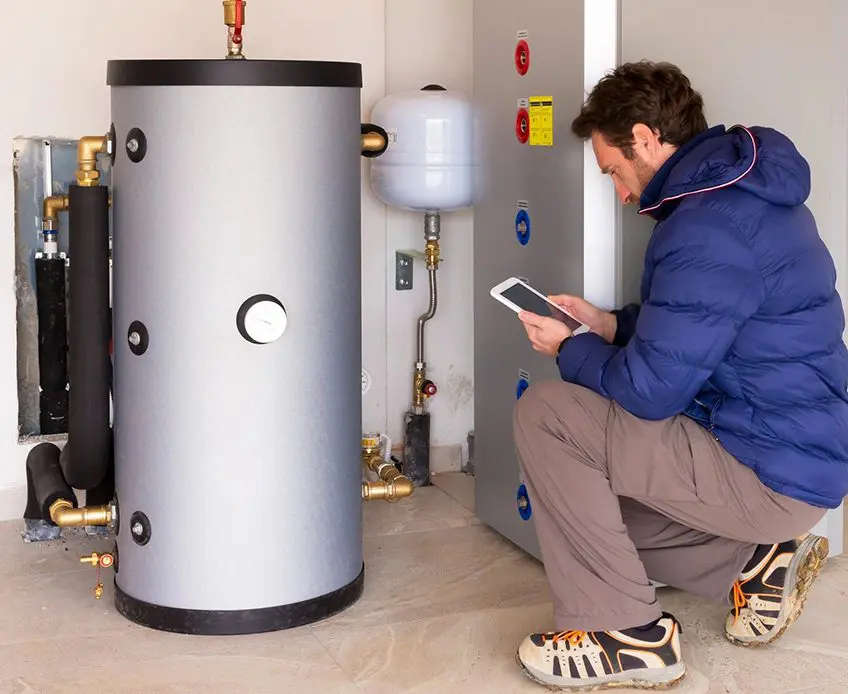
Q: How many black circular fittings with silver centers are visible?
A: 3